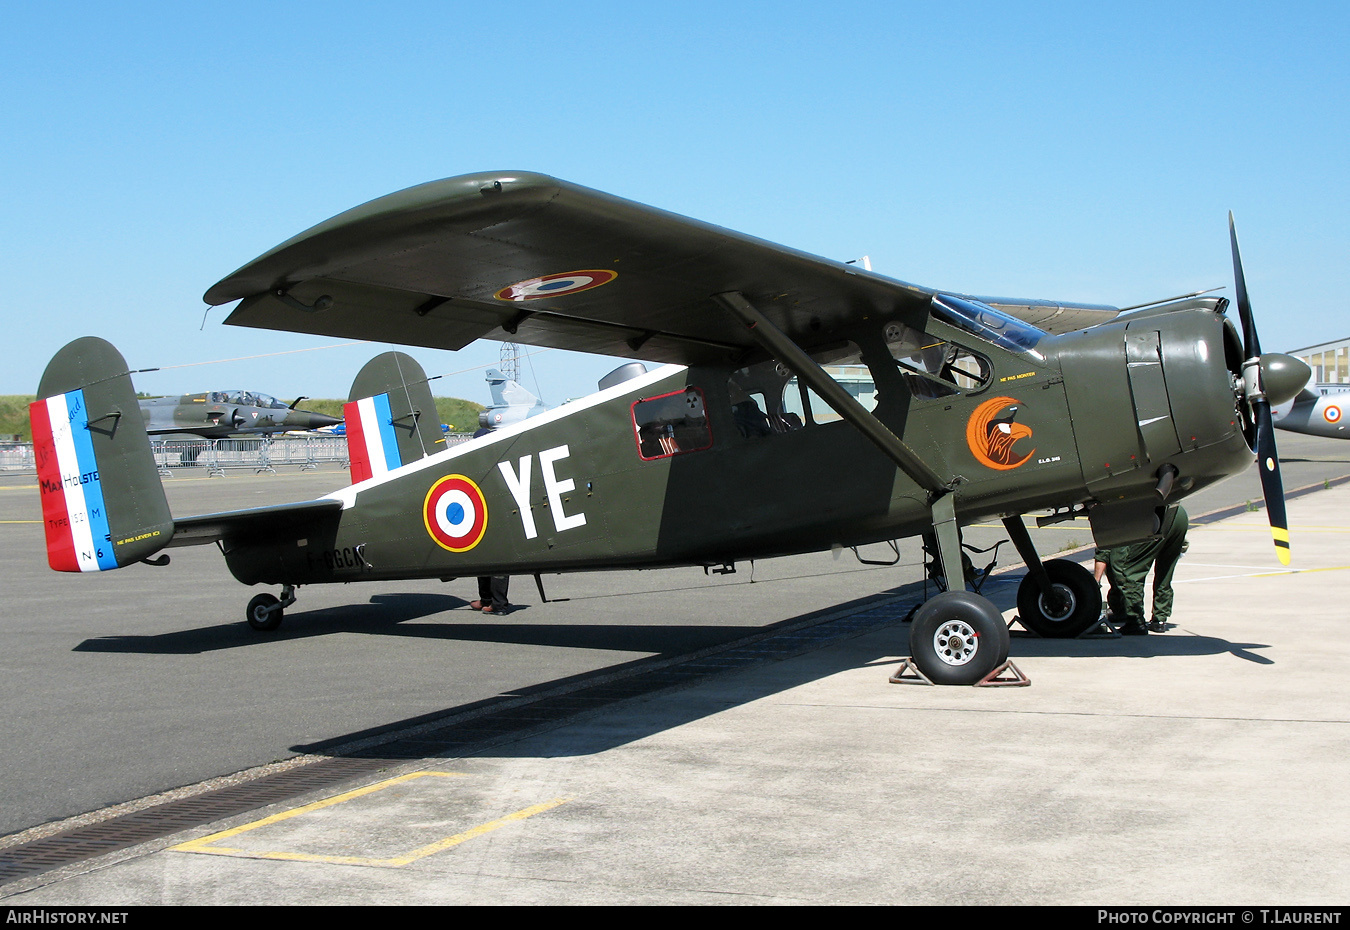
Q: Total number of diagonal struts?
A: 1